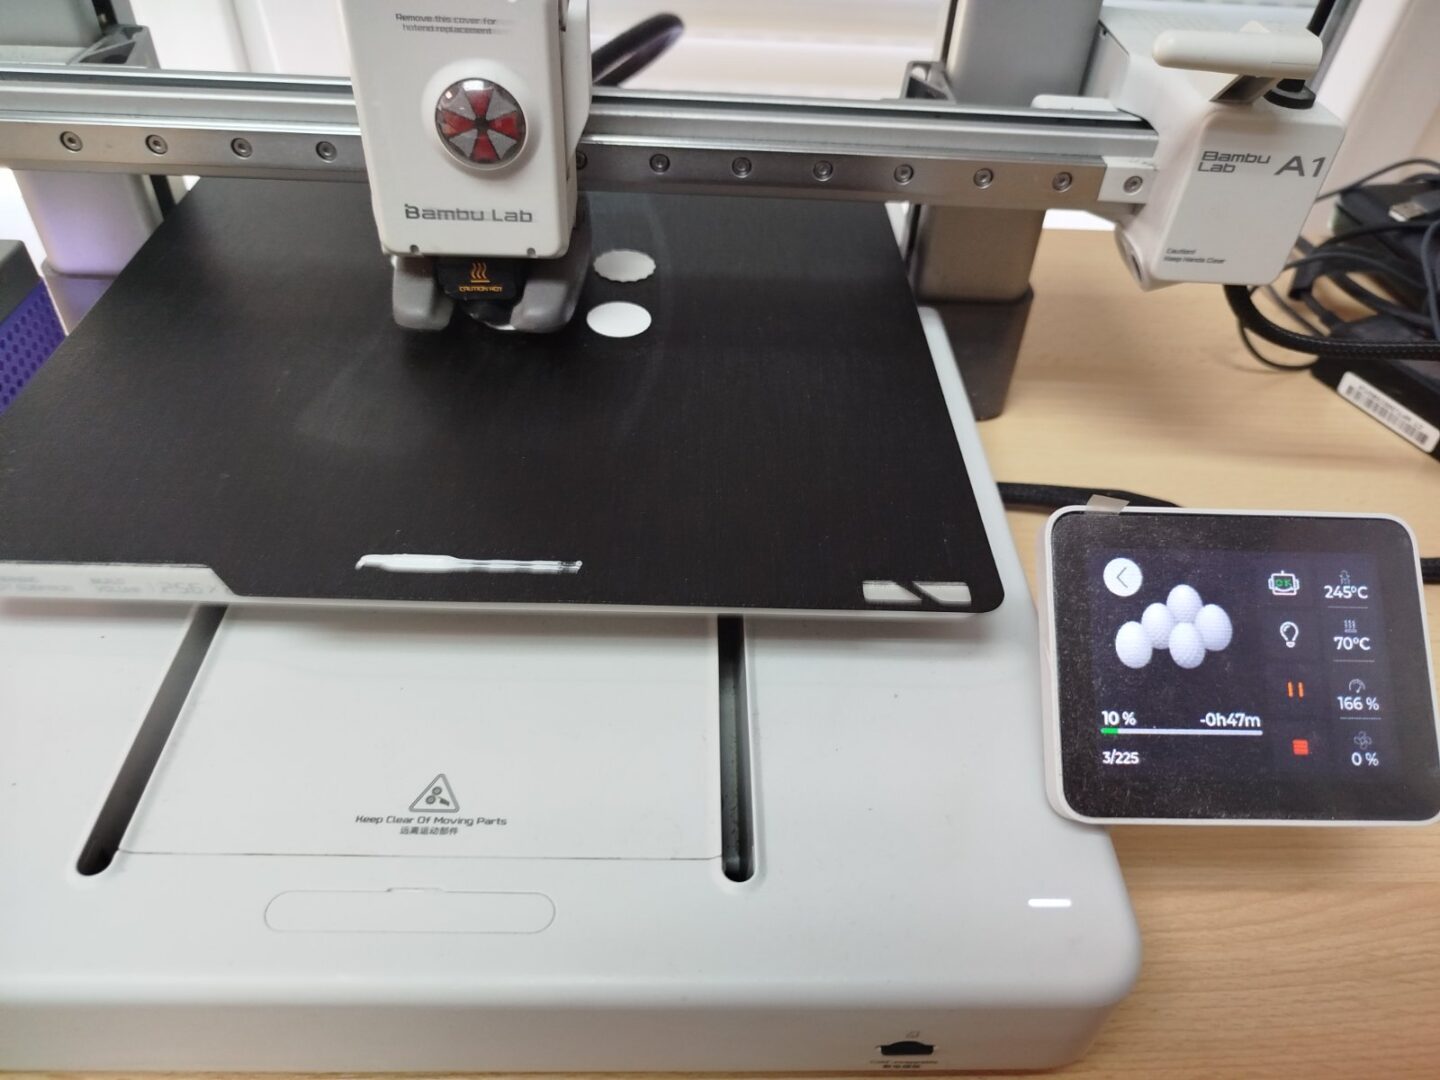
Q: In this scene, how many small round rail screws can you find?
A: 12